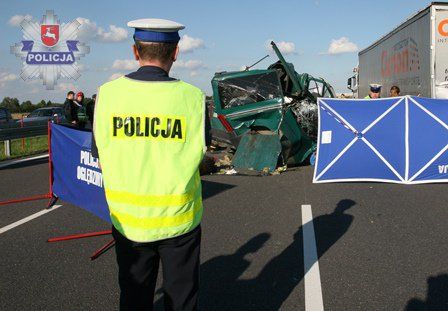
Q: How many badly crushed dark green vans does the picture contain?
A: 1